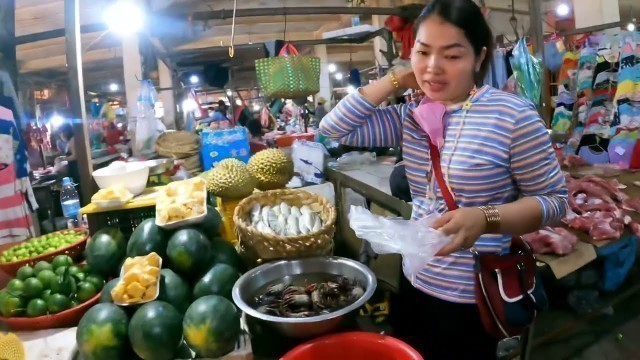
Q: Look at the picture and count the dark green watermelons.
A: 11